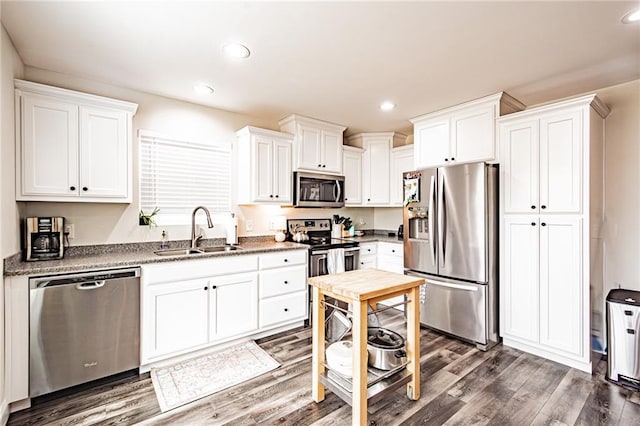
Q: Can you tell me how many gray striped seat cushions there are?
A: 0